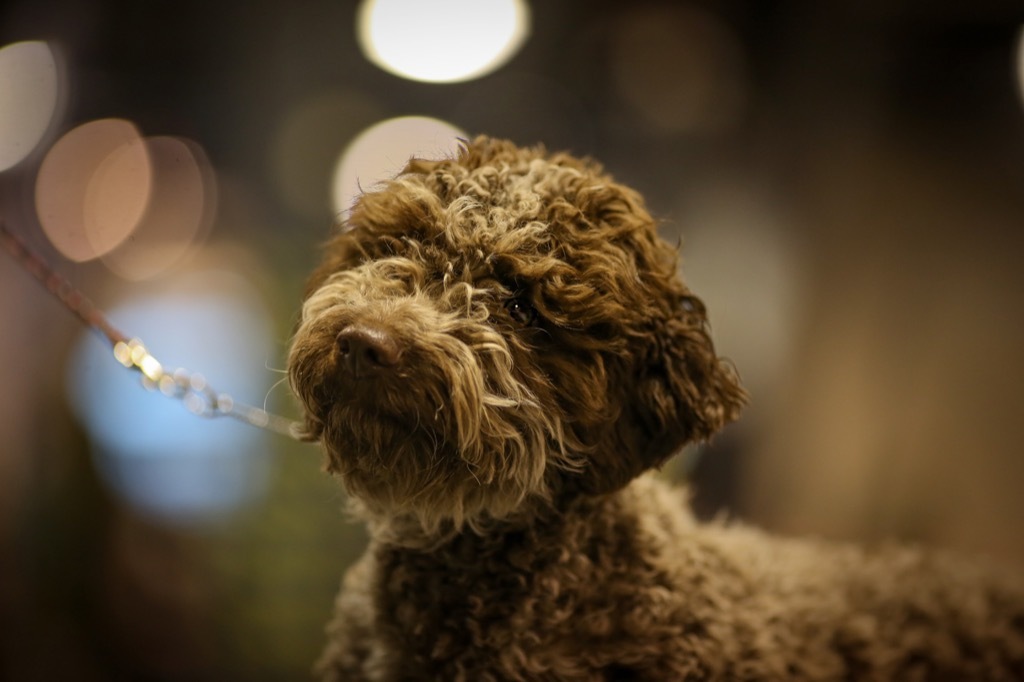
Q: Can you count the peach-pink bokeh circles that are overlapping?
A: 2